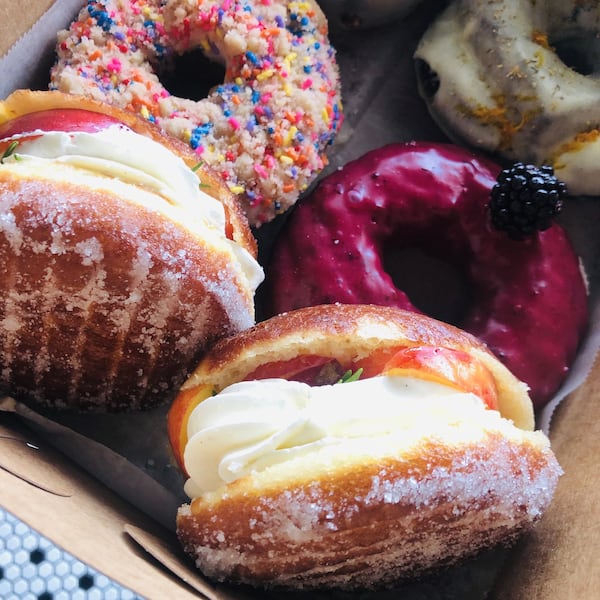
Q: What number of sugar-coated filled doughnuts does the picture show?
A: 2